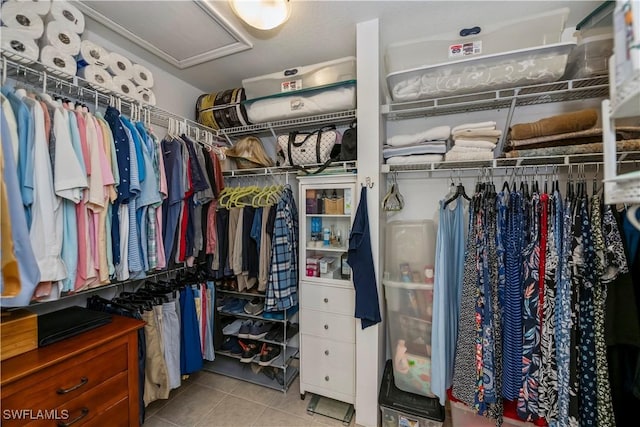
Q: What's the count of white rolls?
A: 12